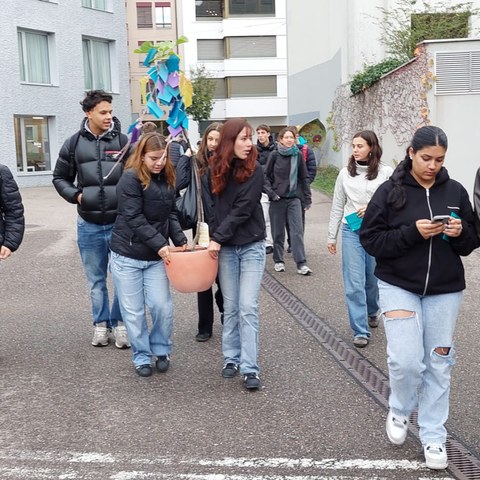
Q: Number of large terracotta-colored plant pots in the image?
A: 1